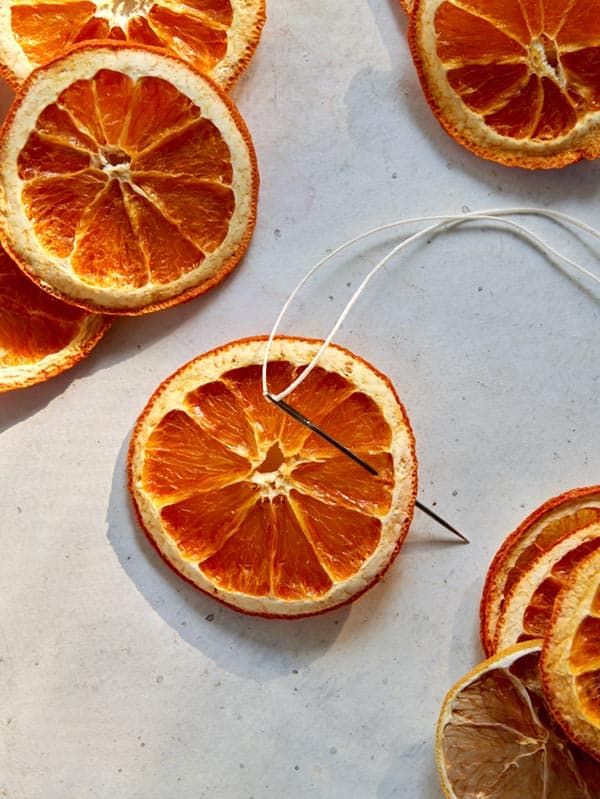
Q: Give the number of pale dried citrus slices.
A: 1